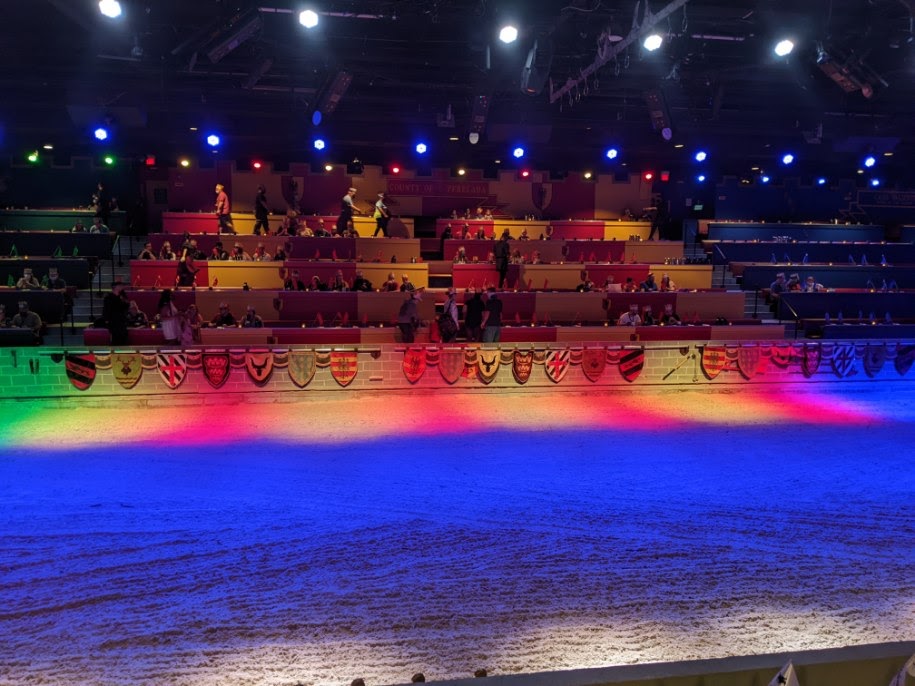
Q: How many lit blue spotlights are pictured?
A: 13